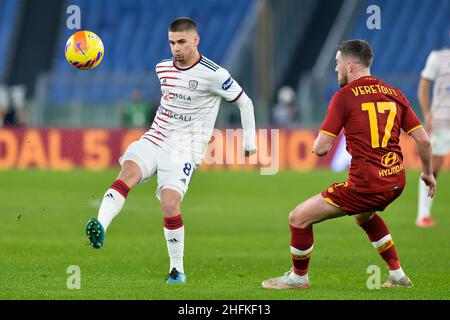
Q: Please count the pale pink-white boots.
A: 2